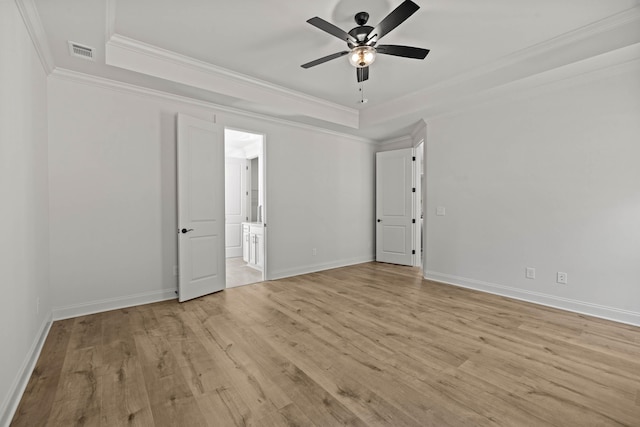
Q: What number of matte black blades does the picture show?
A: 5